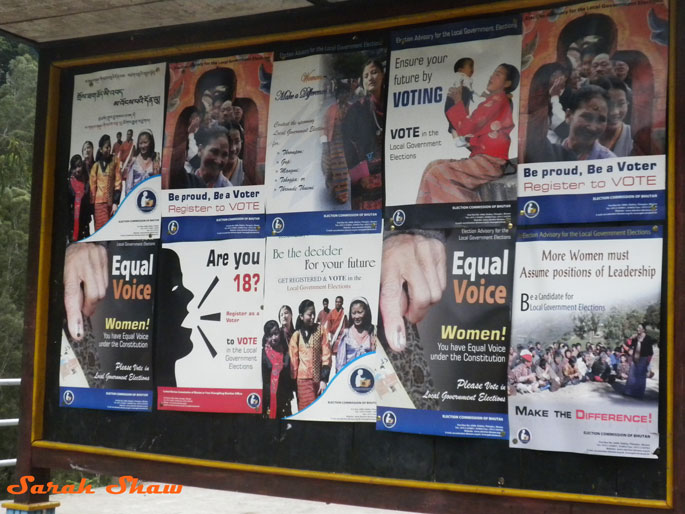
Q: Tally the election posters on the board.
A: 10